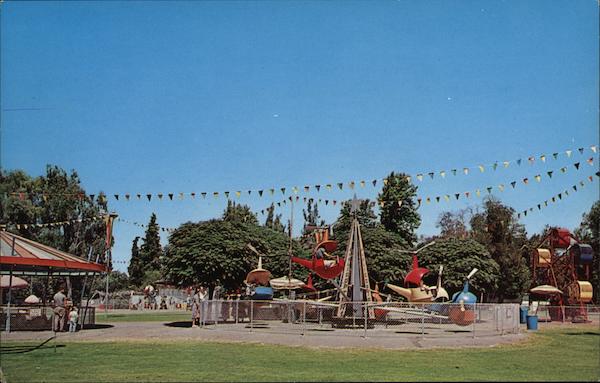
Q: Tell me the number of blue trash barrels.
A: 2